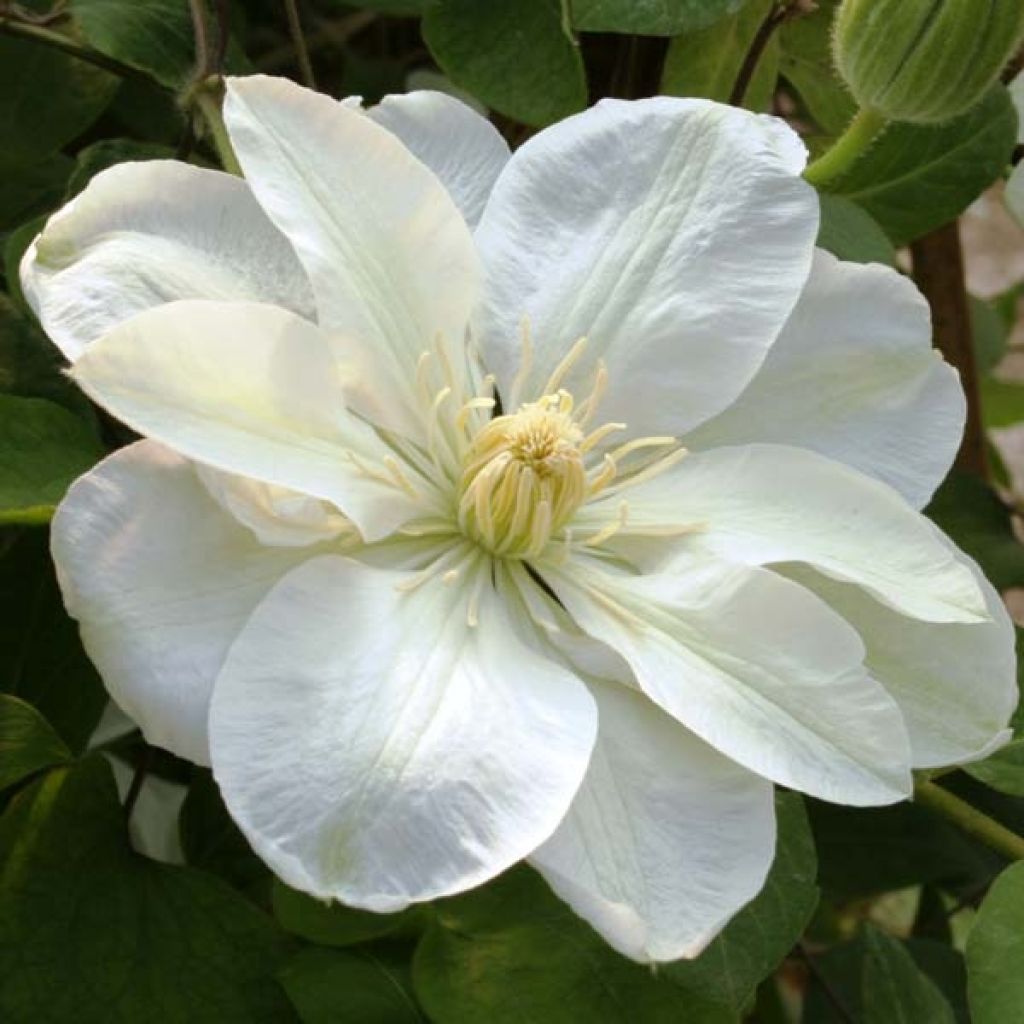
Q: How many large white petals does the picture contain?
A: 12